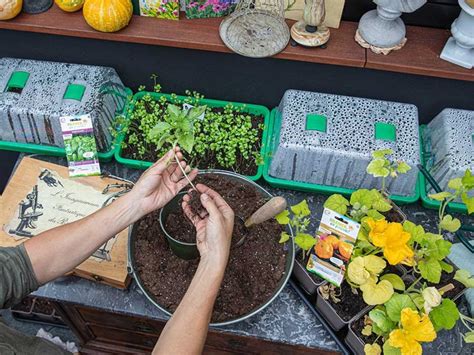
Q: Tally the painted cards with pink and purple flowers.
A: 2